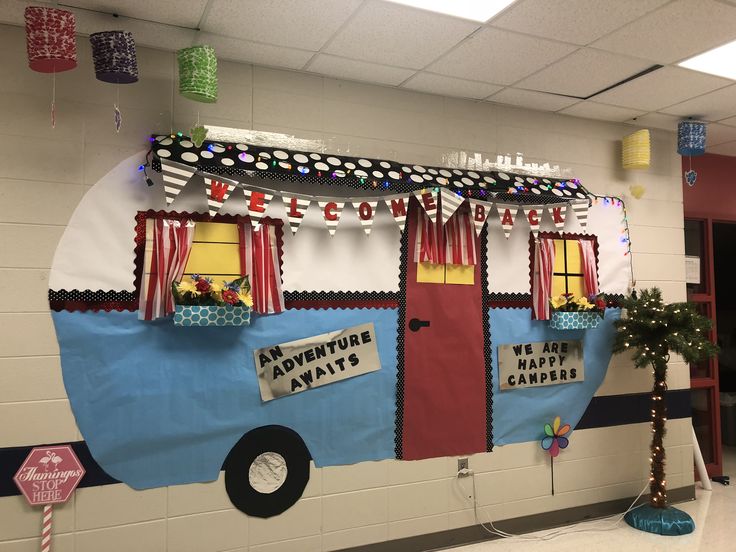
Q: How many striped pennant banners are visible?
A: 14